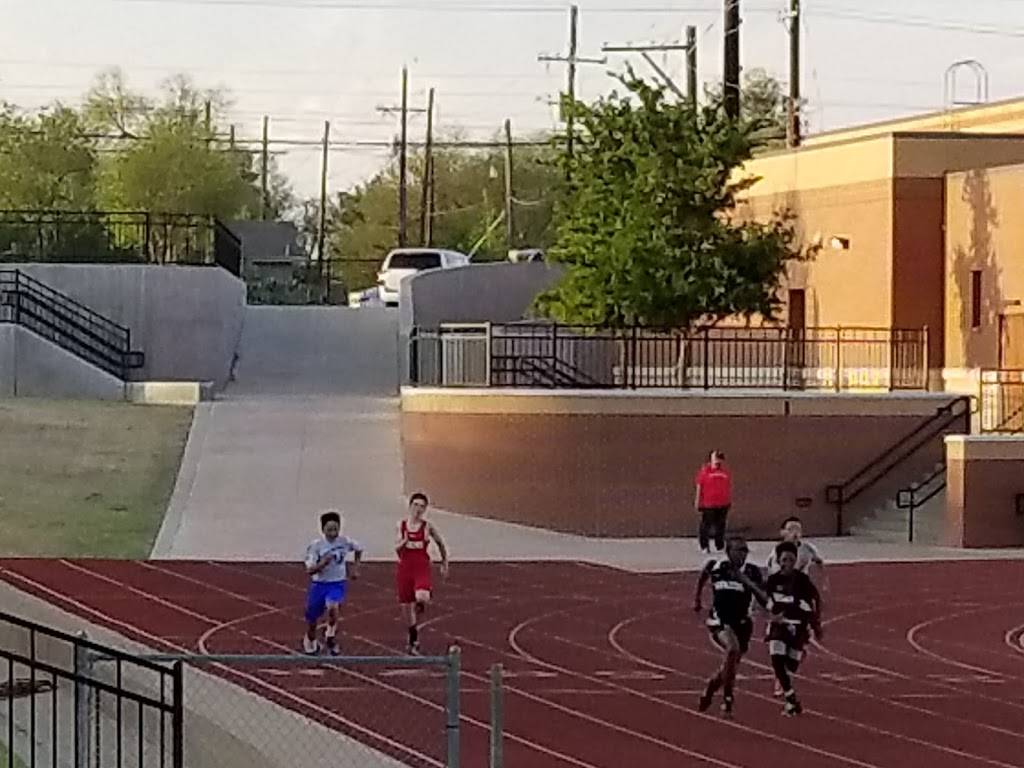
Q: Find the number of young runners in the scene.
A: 5